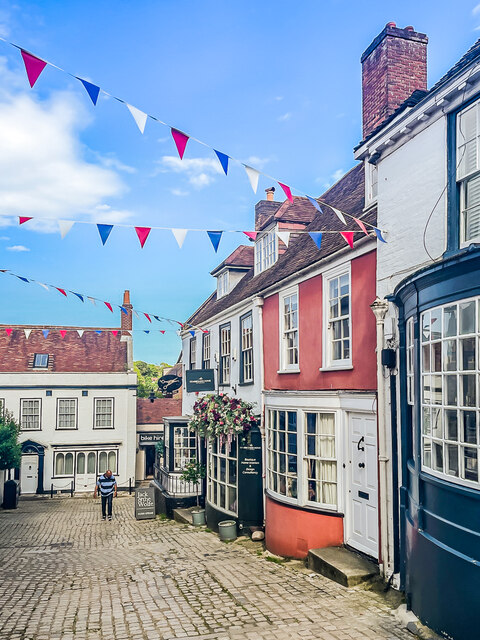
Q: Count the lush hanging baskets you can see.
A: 1